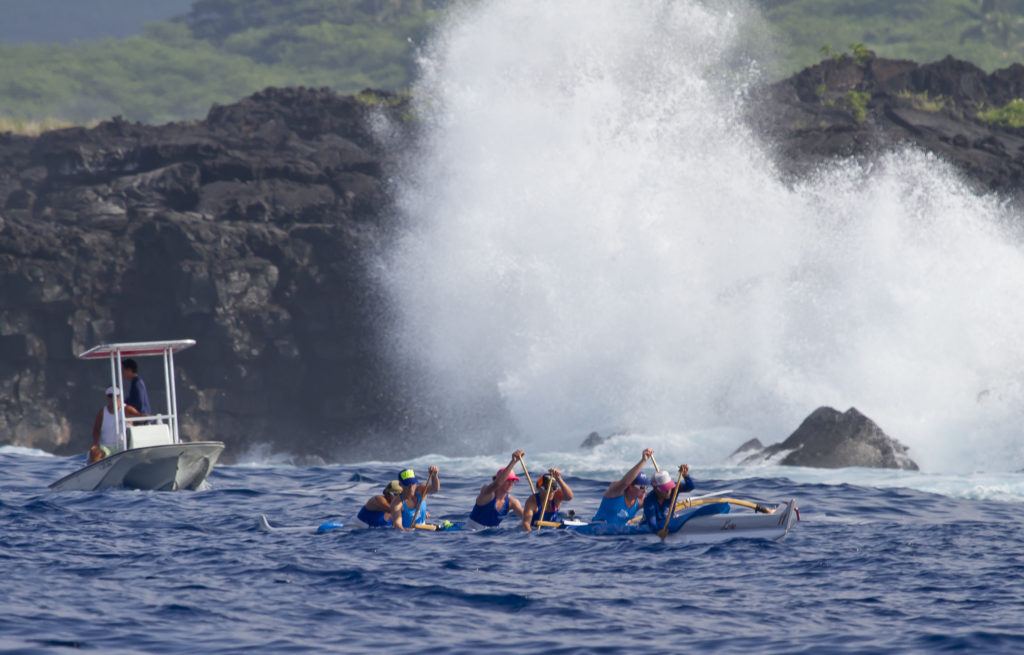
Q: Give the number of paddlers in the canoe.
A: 6